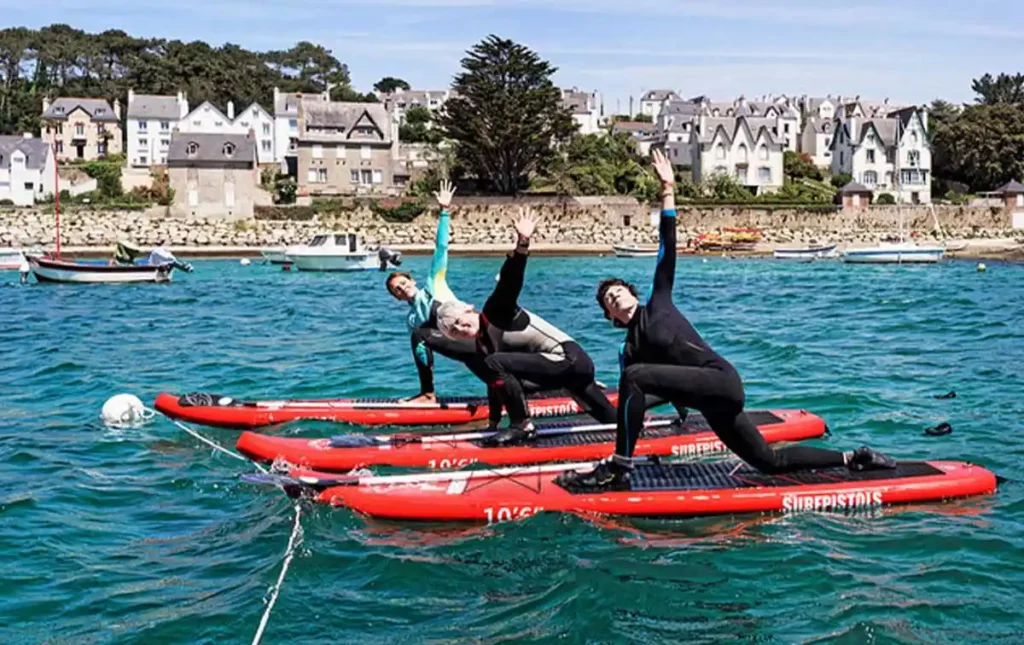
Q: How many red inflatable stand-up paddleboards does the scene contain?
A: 3